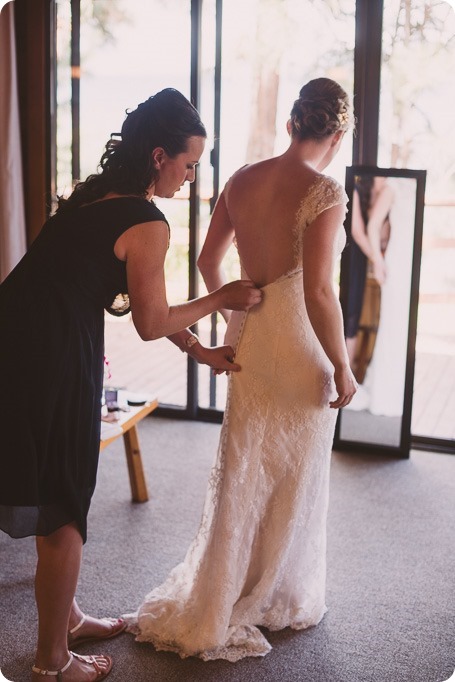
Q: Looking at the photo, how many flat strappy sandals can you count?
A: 2